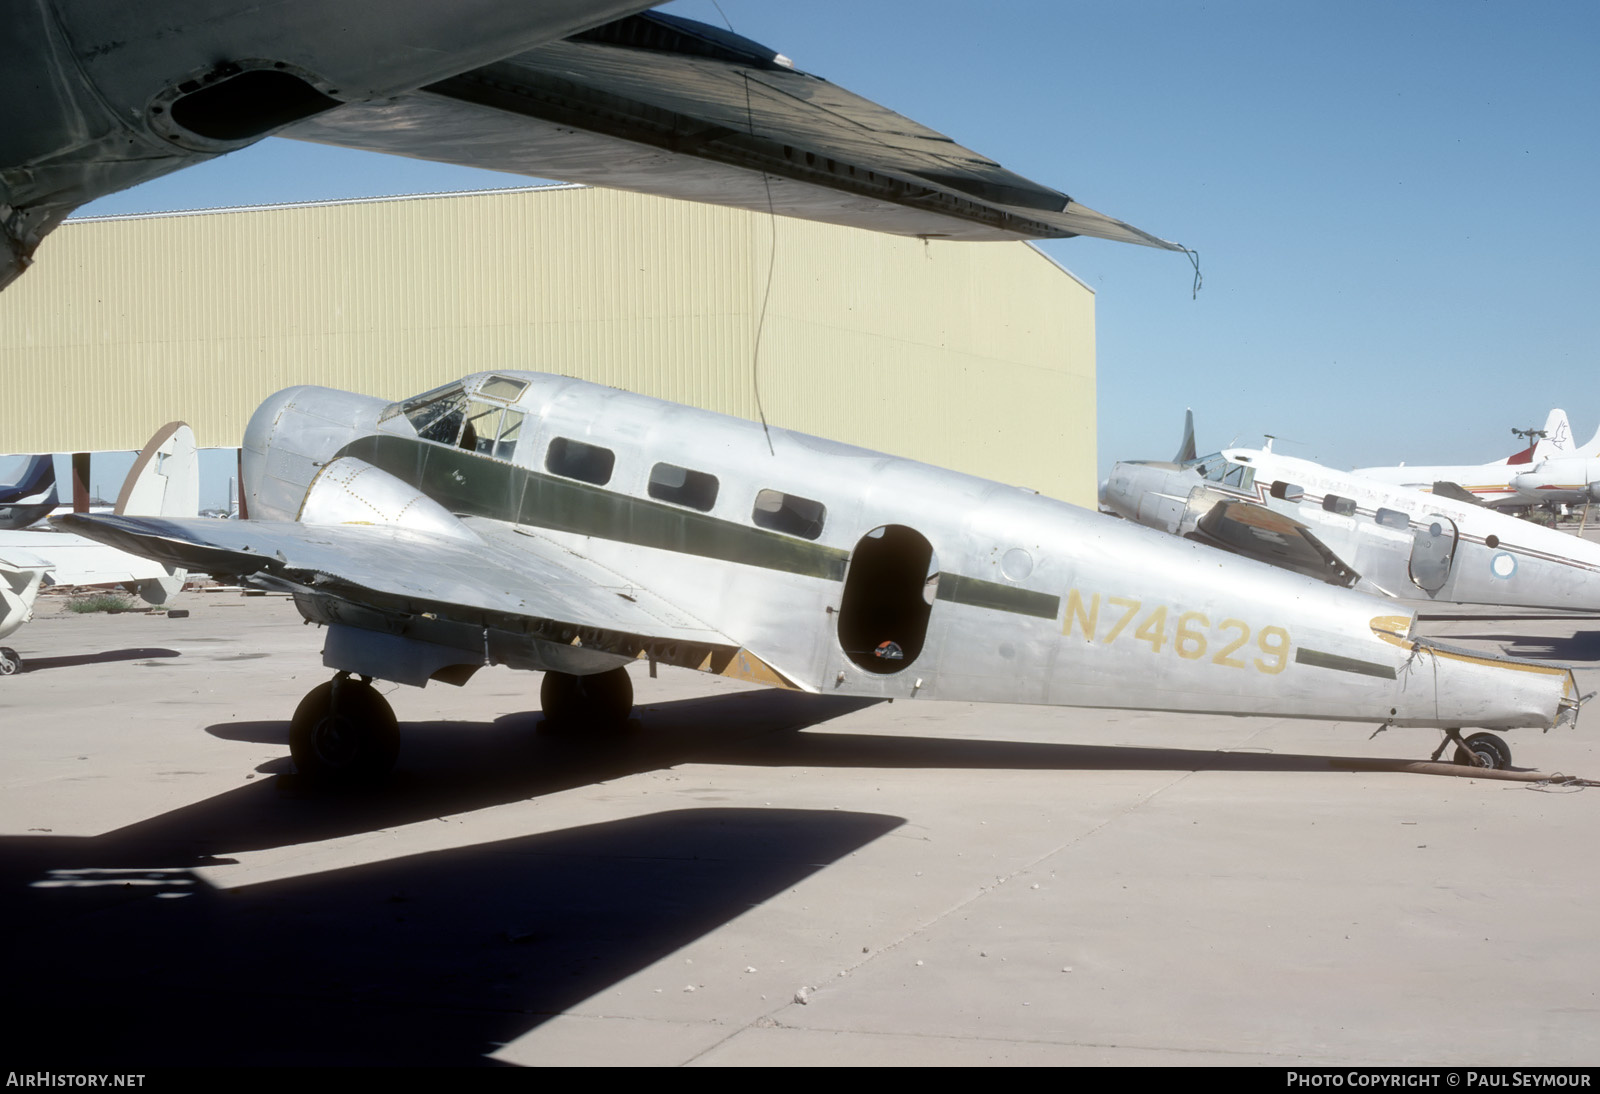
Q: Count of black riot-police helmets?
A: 0